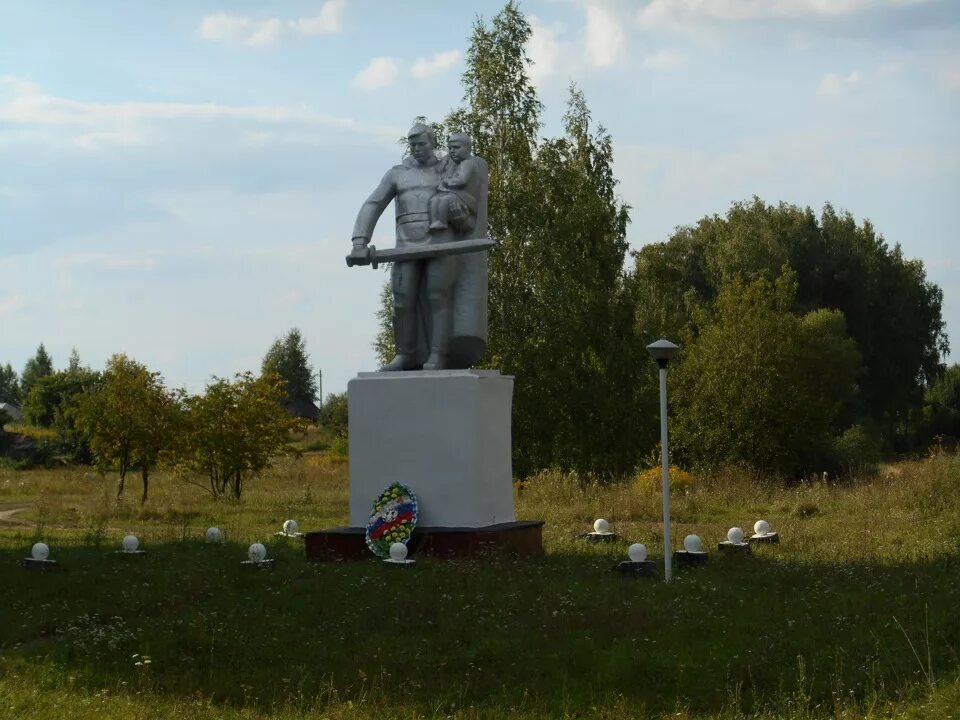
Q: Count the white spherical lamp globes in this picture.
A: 11